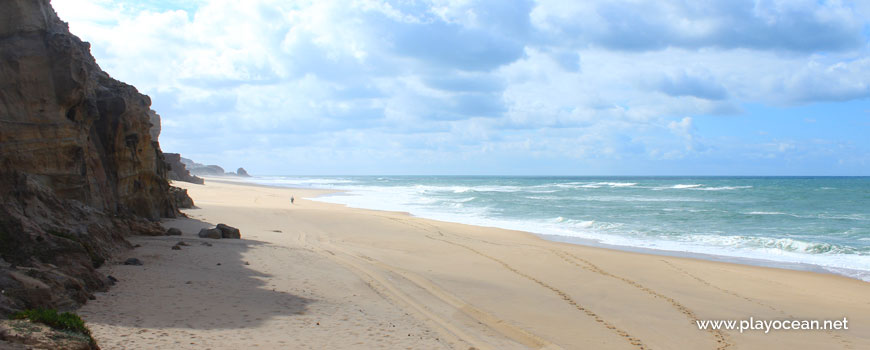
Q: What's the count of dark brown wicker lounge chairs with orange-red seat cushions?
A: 0